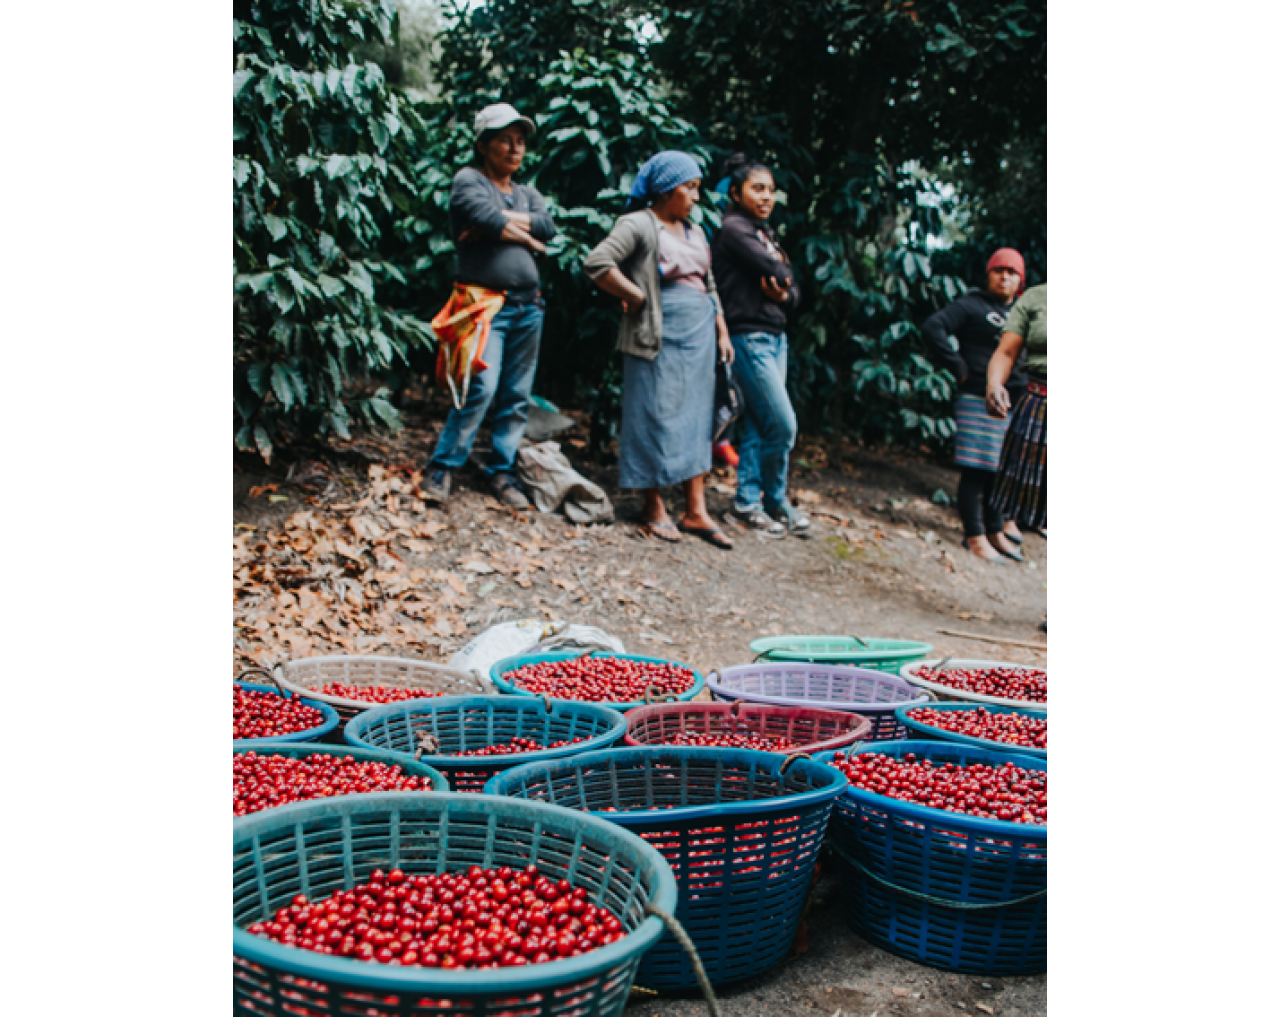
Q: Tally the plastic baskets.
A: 13